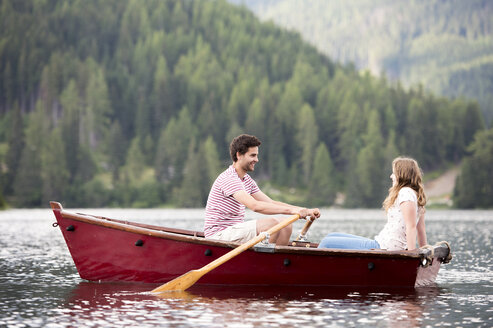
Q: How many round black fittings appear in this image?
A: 5